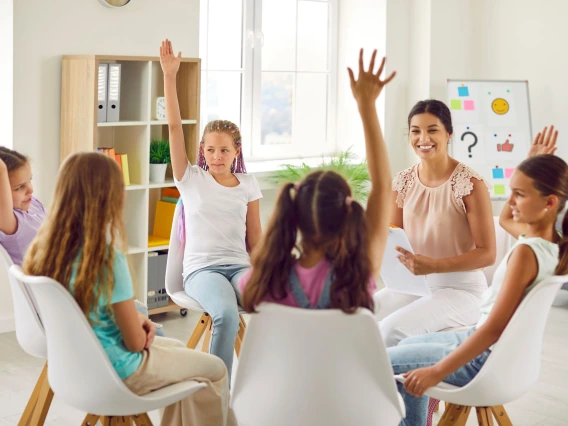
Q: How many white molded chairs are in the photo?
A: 6